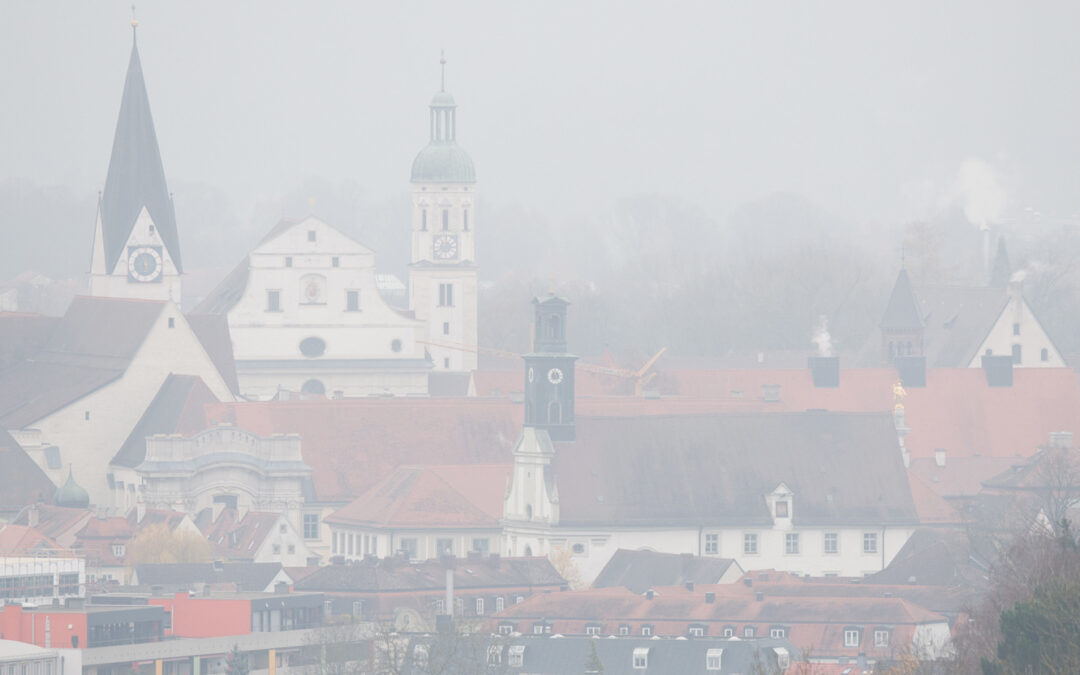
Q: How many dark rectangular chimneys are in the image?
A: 3